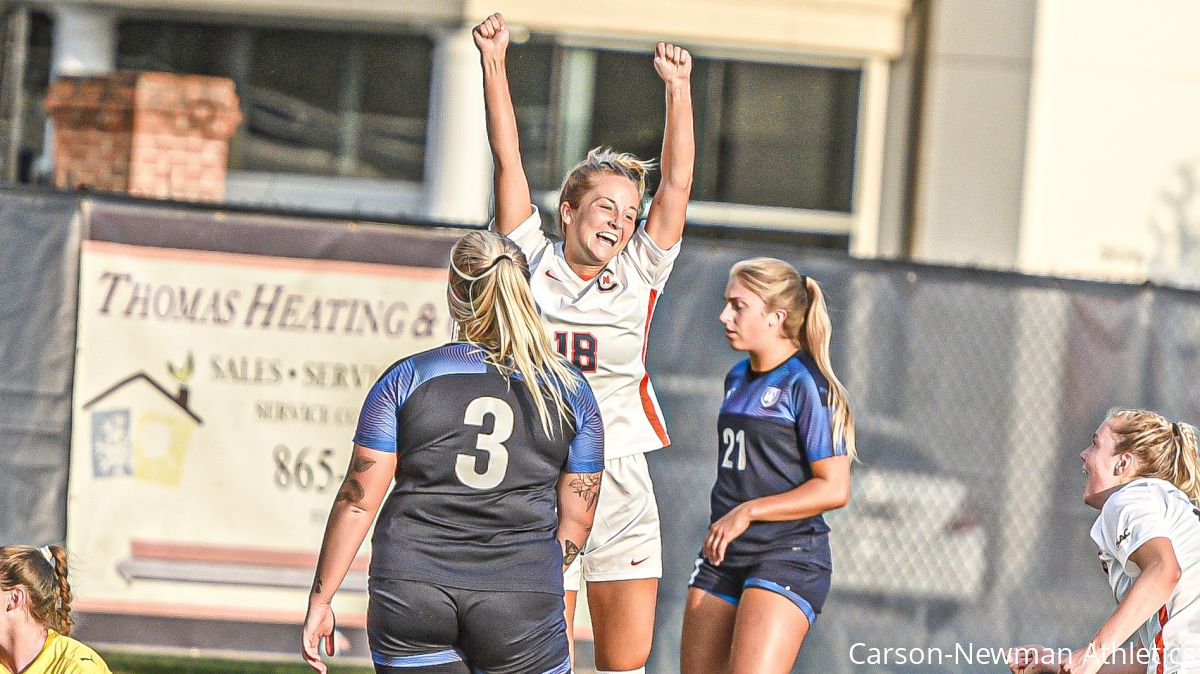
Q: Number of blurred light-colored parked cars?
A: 1